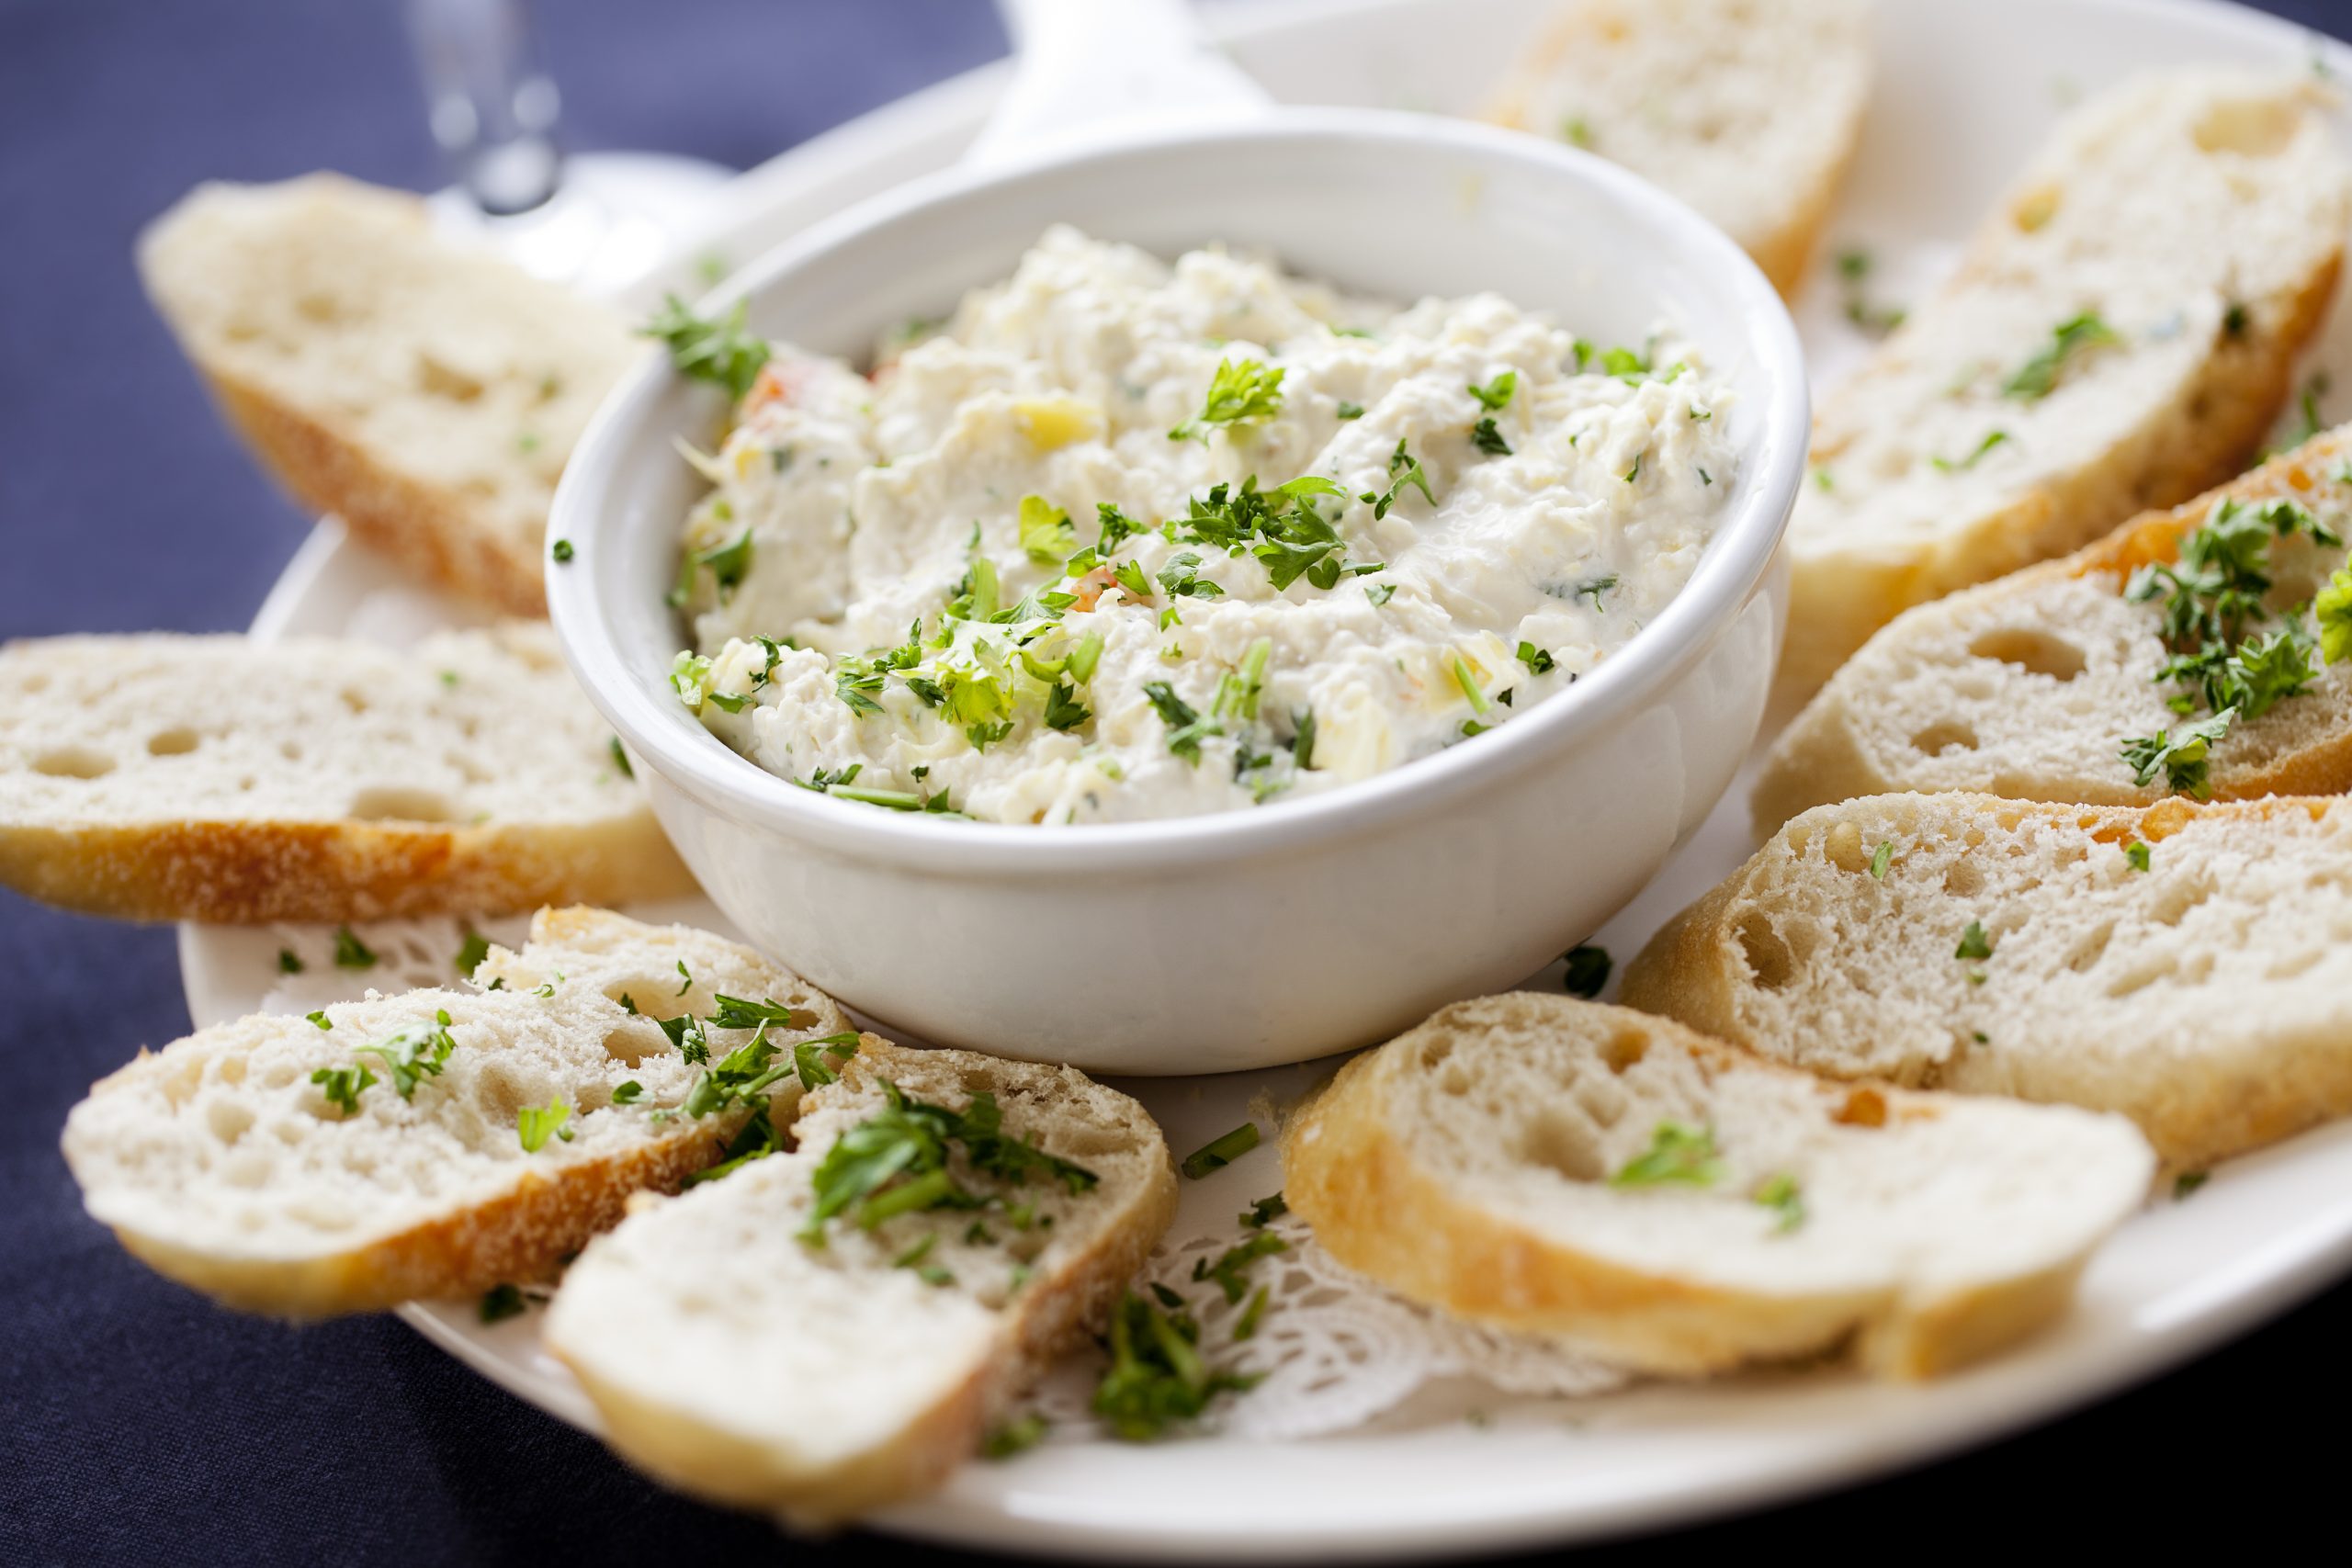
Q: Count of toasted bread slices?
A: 9